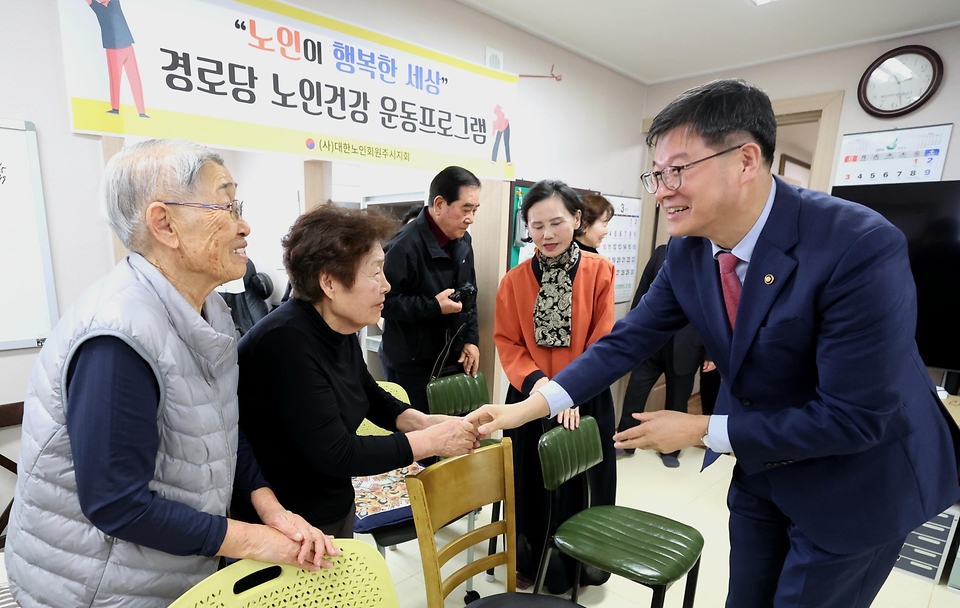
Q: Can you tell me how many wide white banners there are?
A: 1